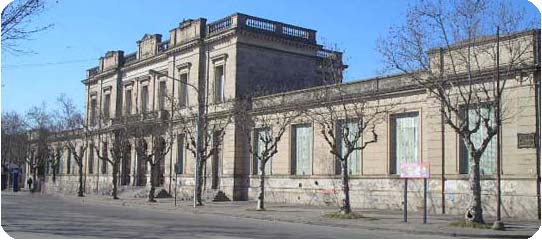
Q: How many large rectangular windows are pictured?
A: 5